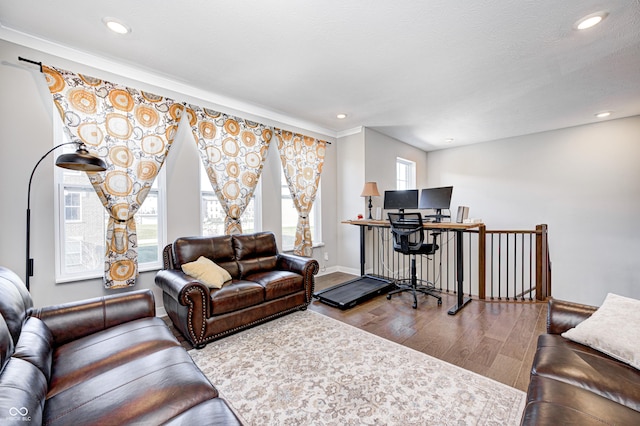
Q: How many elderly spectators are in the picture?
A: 0